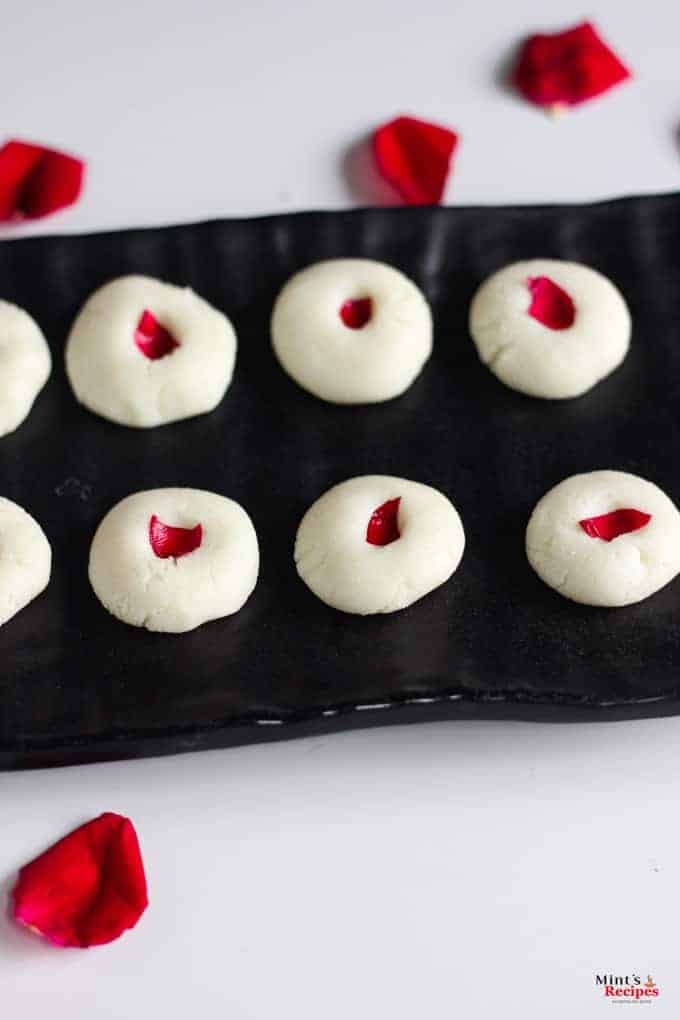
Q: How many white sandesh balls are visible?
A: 8